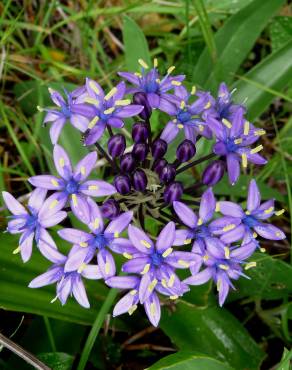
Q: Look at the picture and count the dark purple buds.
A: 14